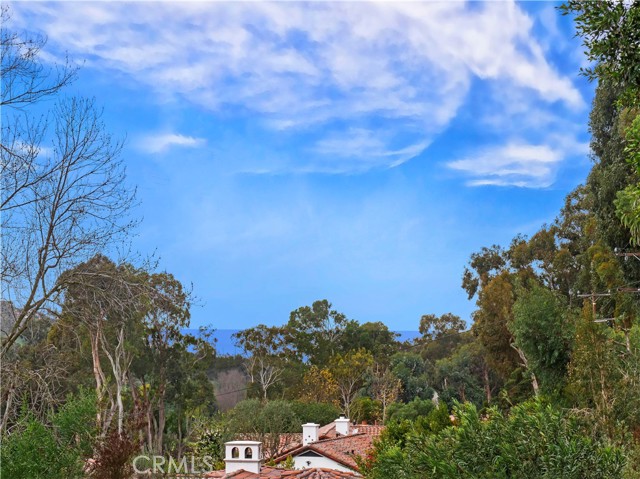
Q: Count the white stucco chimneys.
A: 3